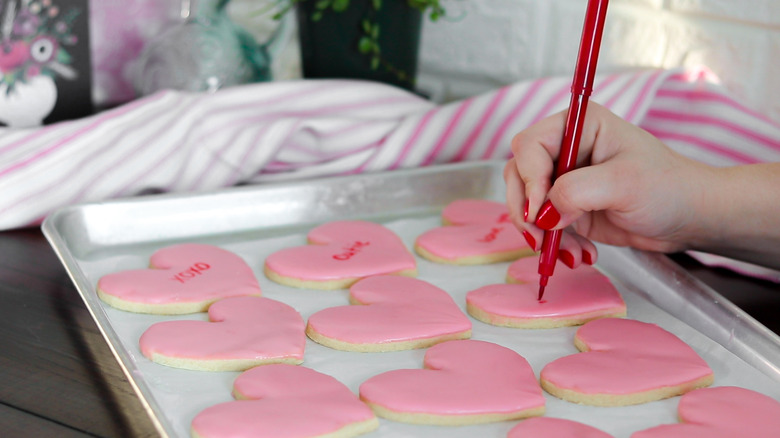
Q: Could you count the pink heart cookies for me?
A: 11